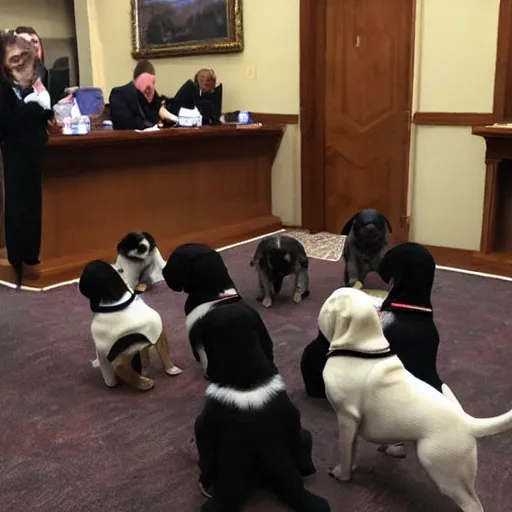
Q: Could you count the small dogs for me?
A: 8